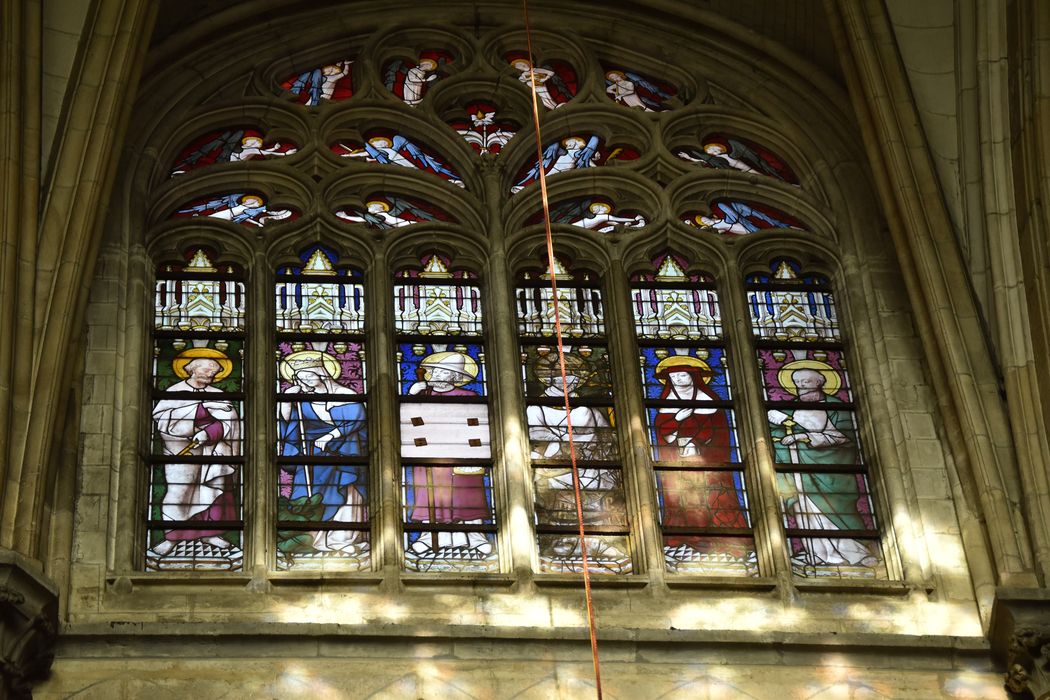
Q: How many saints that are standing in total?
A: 6